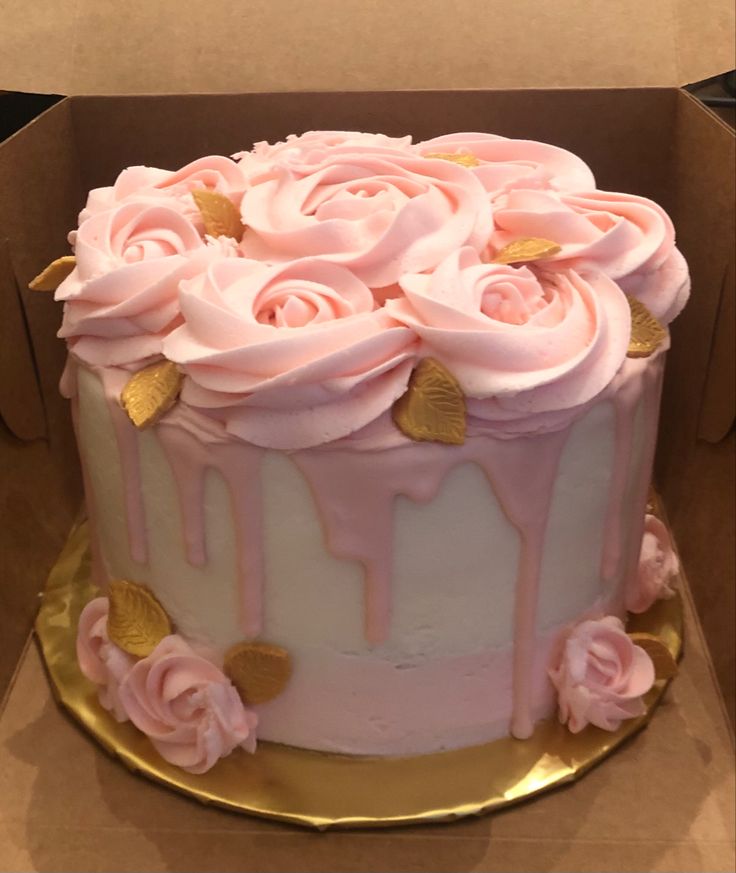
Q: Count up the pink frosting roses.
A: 12